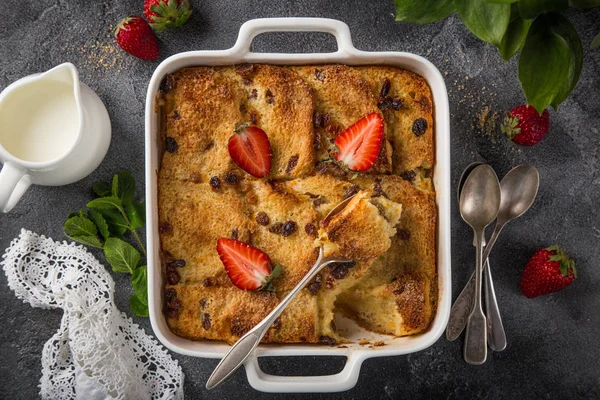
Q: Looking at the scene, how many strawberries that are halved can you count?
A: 3